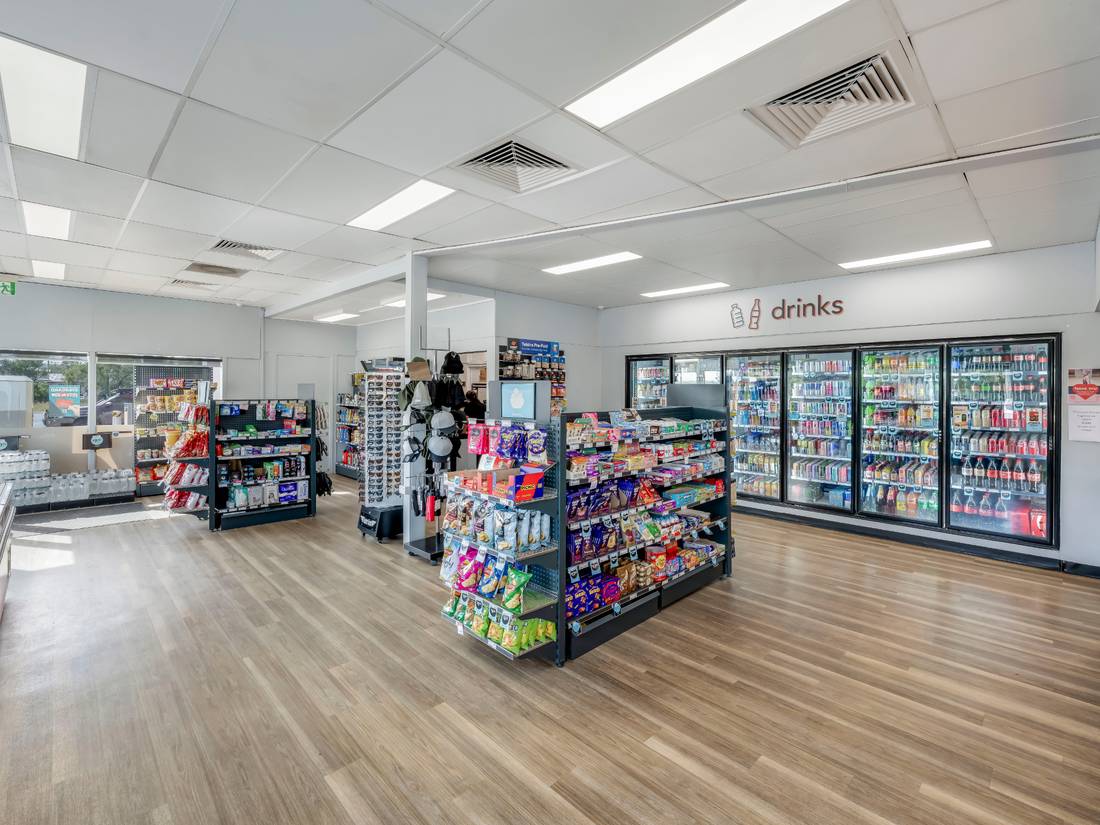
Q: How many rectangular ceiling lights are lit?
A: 10